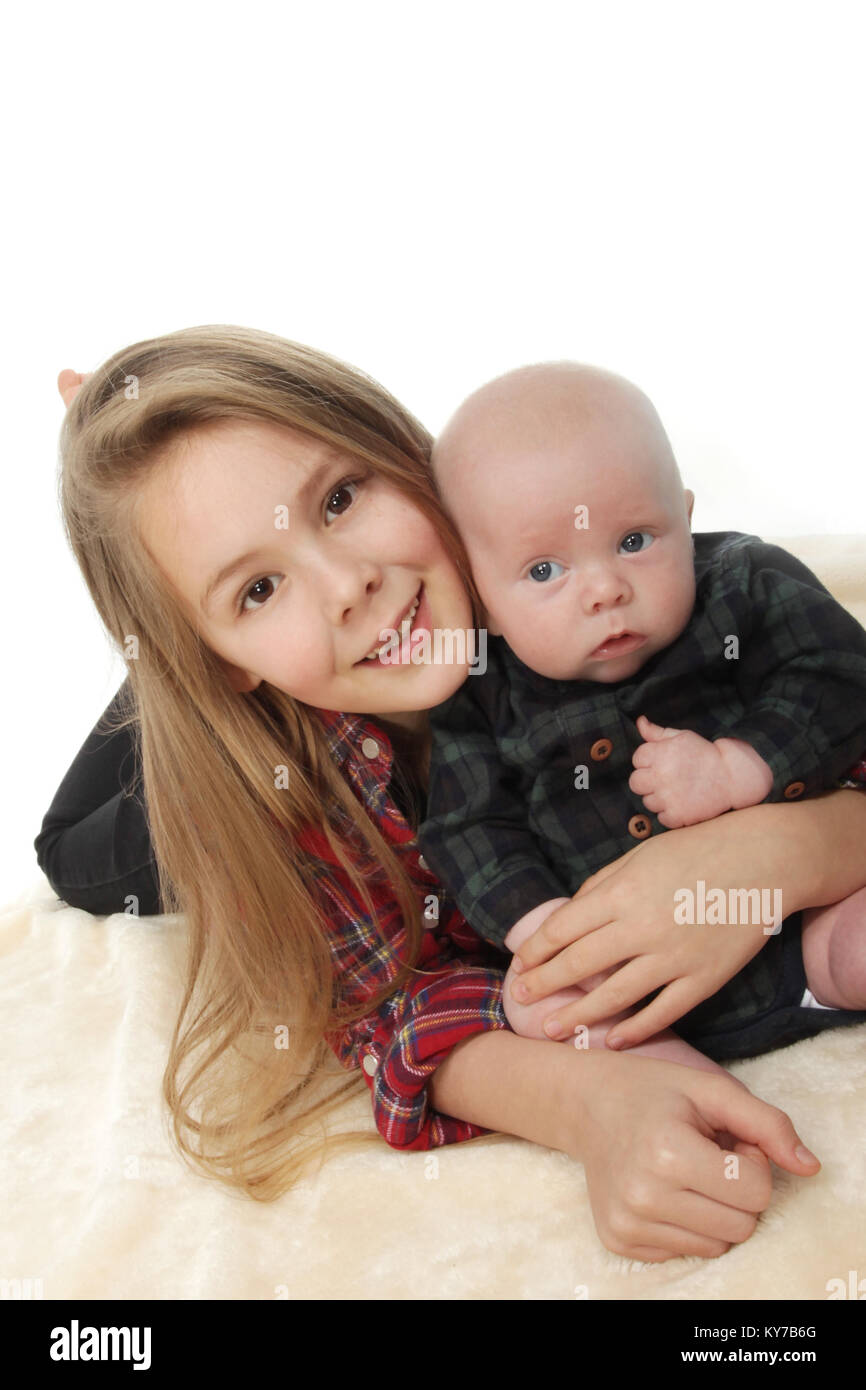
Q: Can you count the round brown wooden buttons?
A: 3